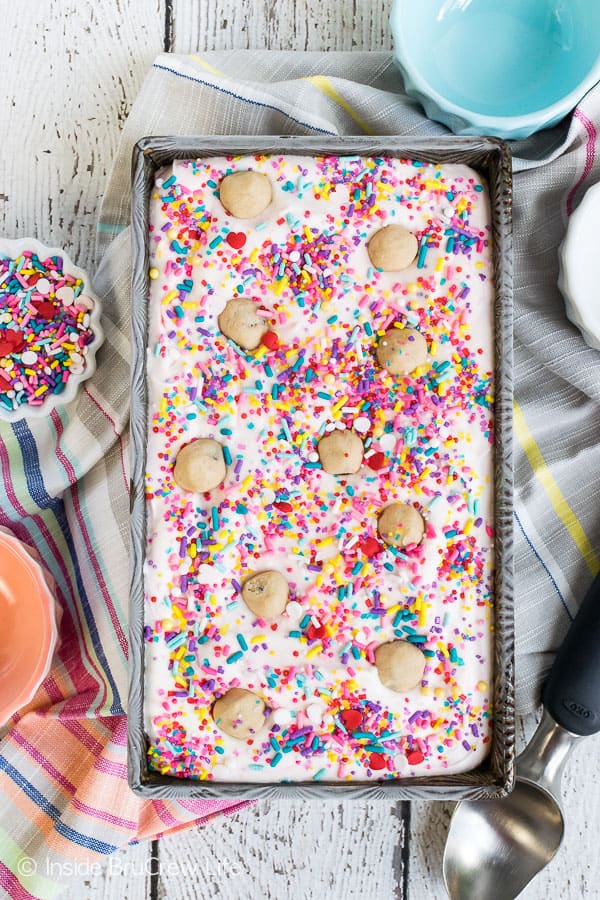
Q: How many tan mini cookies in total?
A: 10